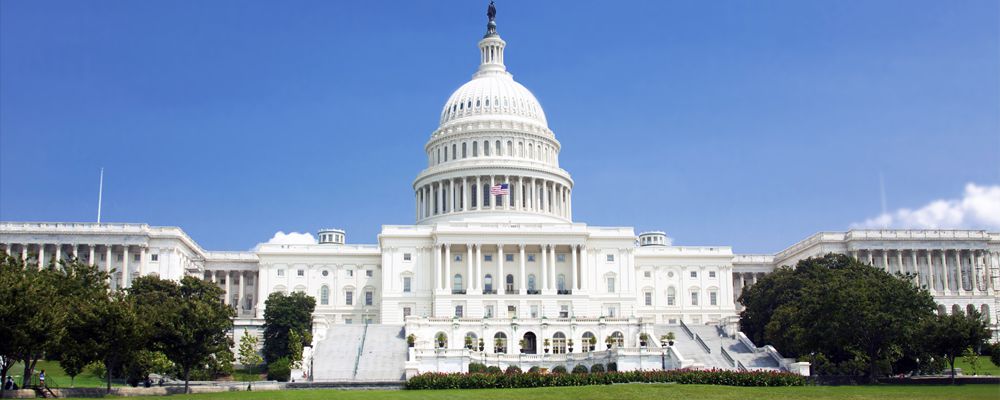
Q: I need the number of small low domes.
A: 2